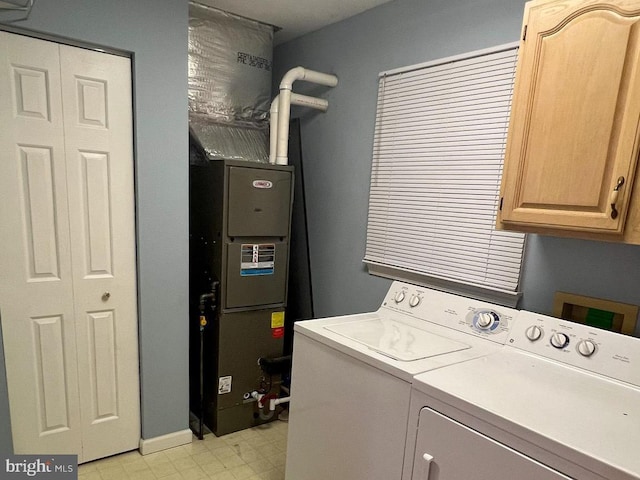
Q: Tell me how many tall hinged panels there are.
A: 2